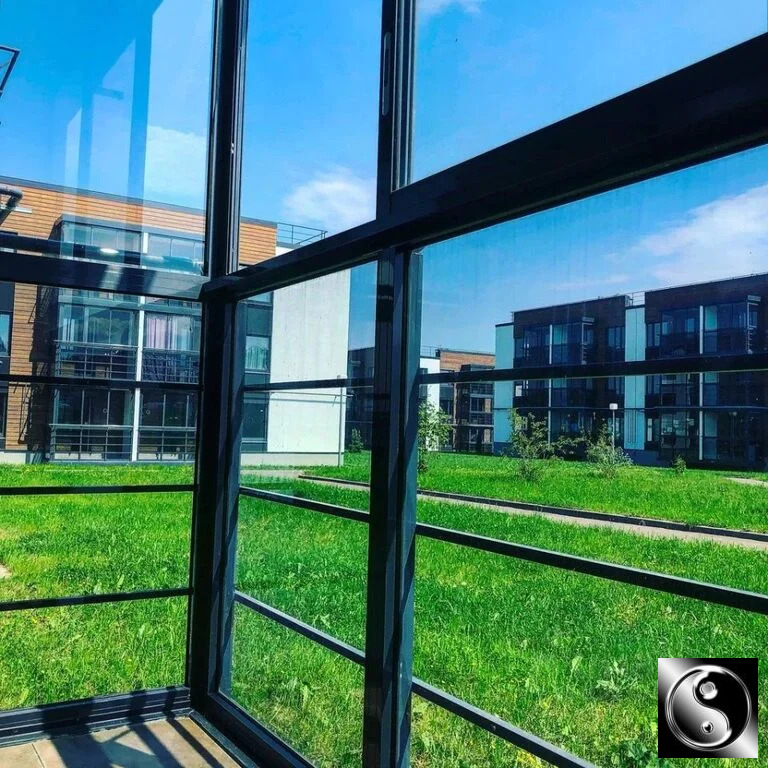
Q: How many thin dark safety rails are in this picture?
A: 9